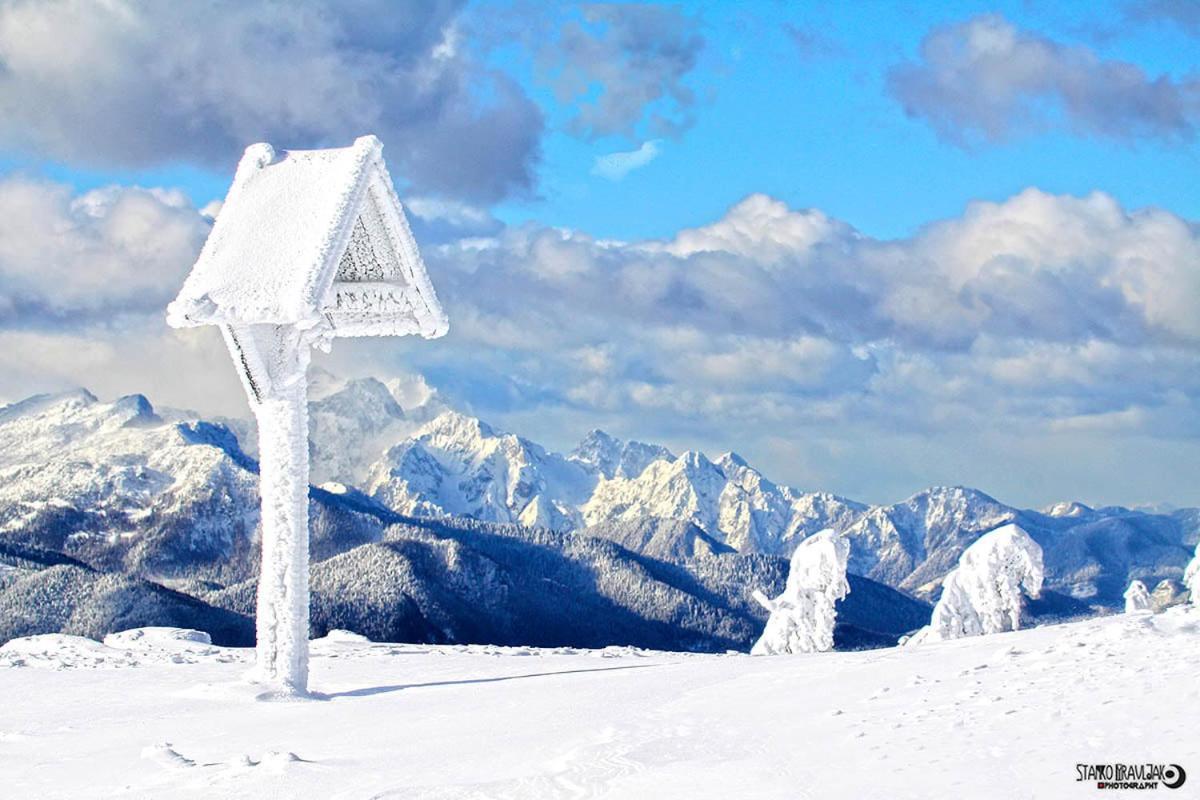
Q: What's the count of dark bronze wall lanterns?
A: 0